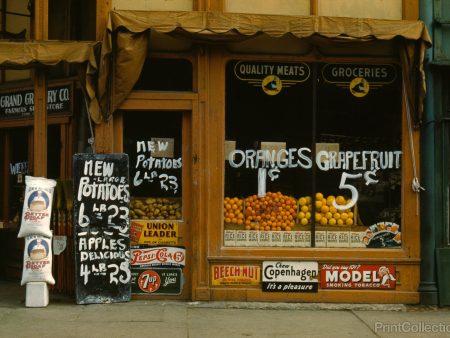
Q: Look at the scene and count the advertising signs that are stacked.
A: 3